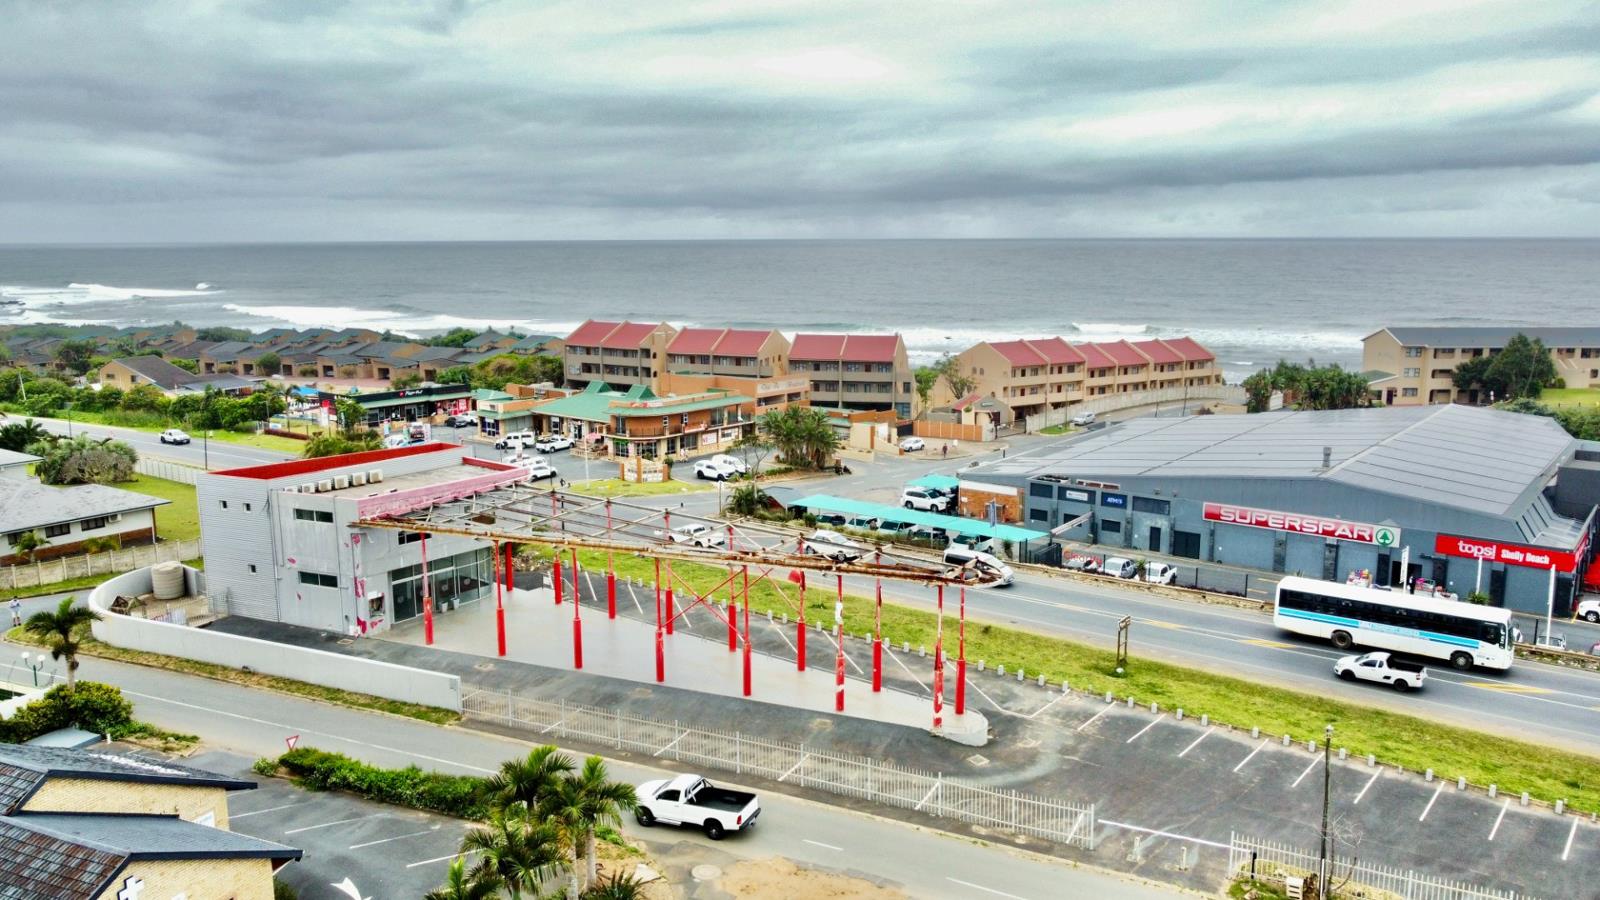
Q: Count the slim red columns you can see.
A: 15